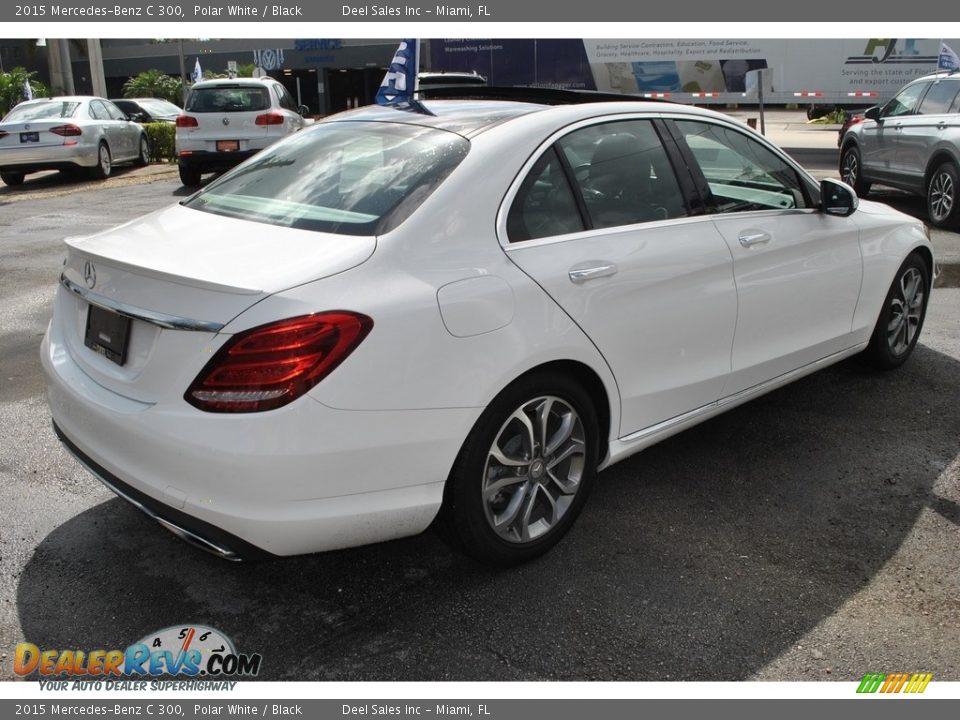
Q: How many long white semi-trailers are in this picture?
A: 1